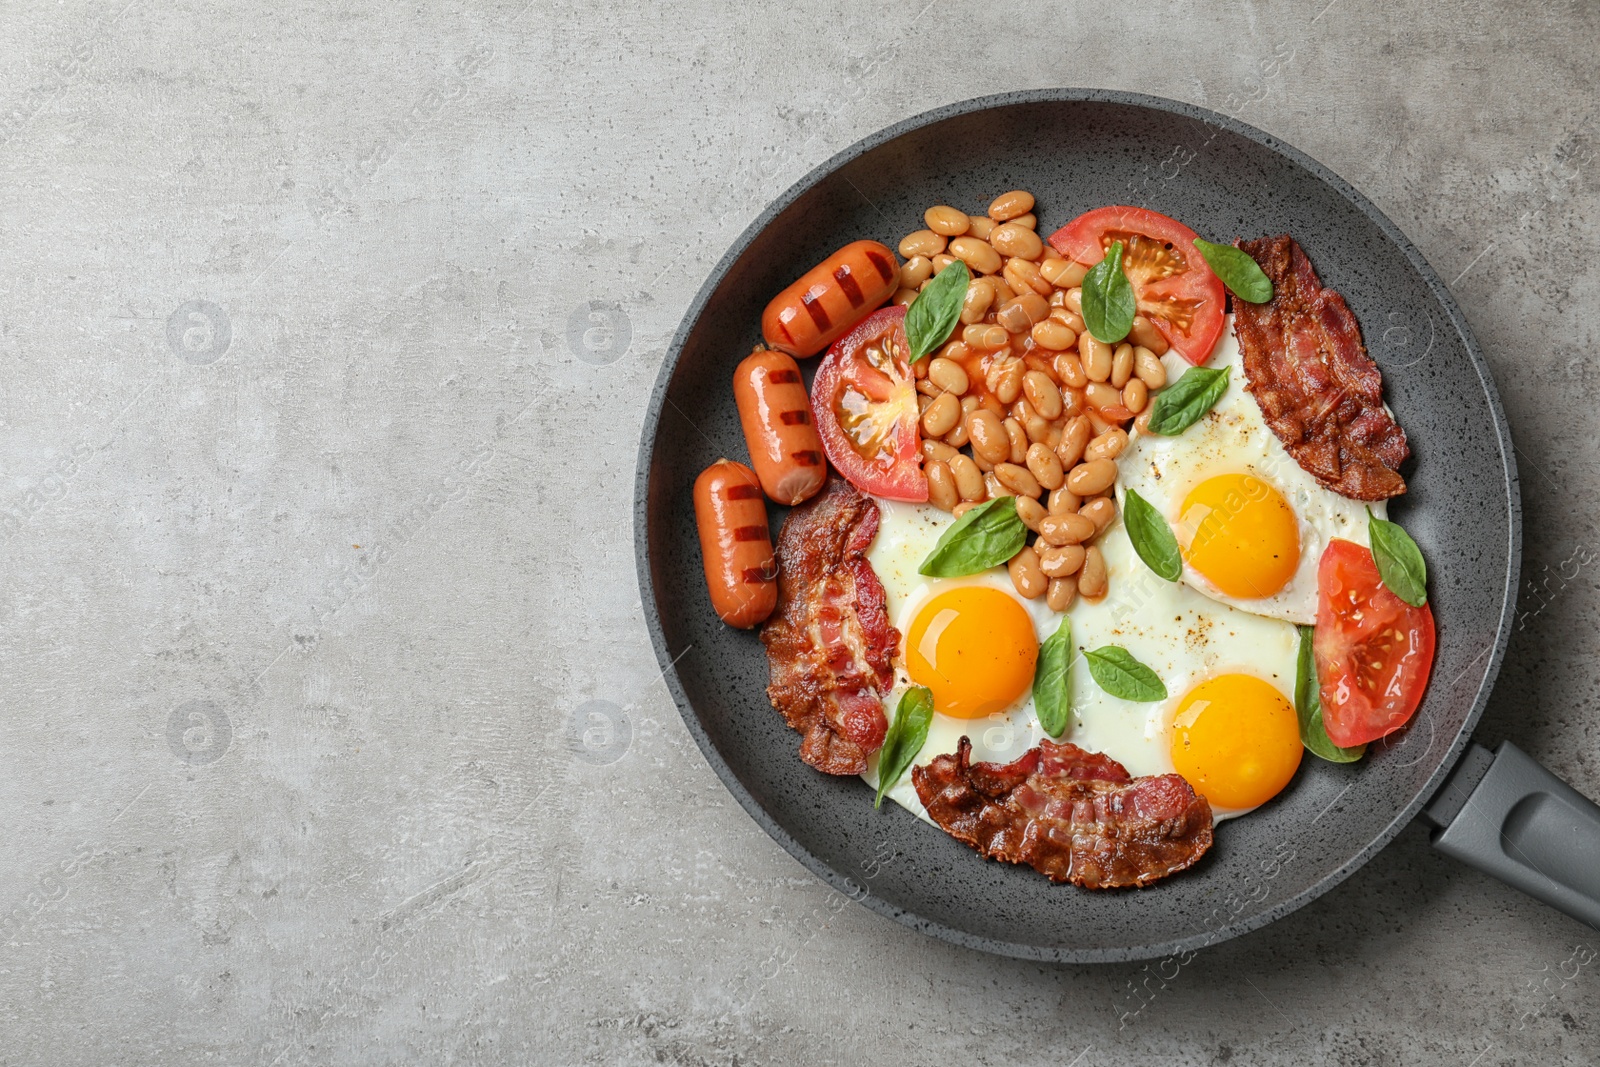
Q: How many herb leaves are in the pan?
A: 11